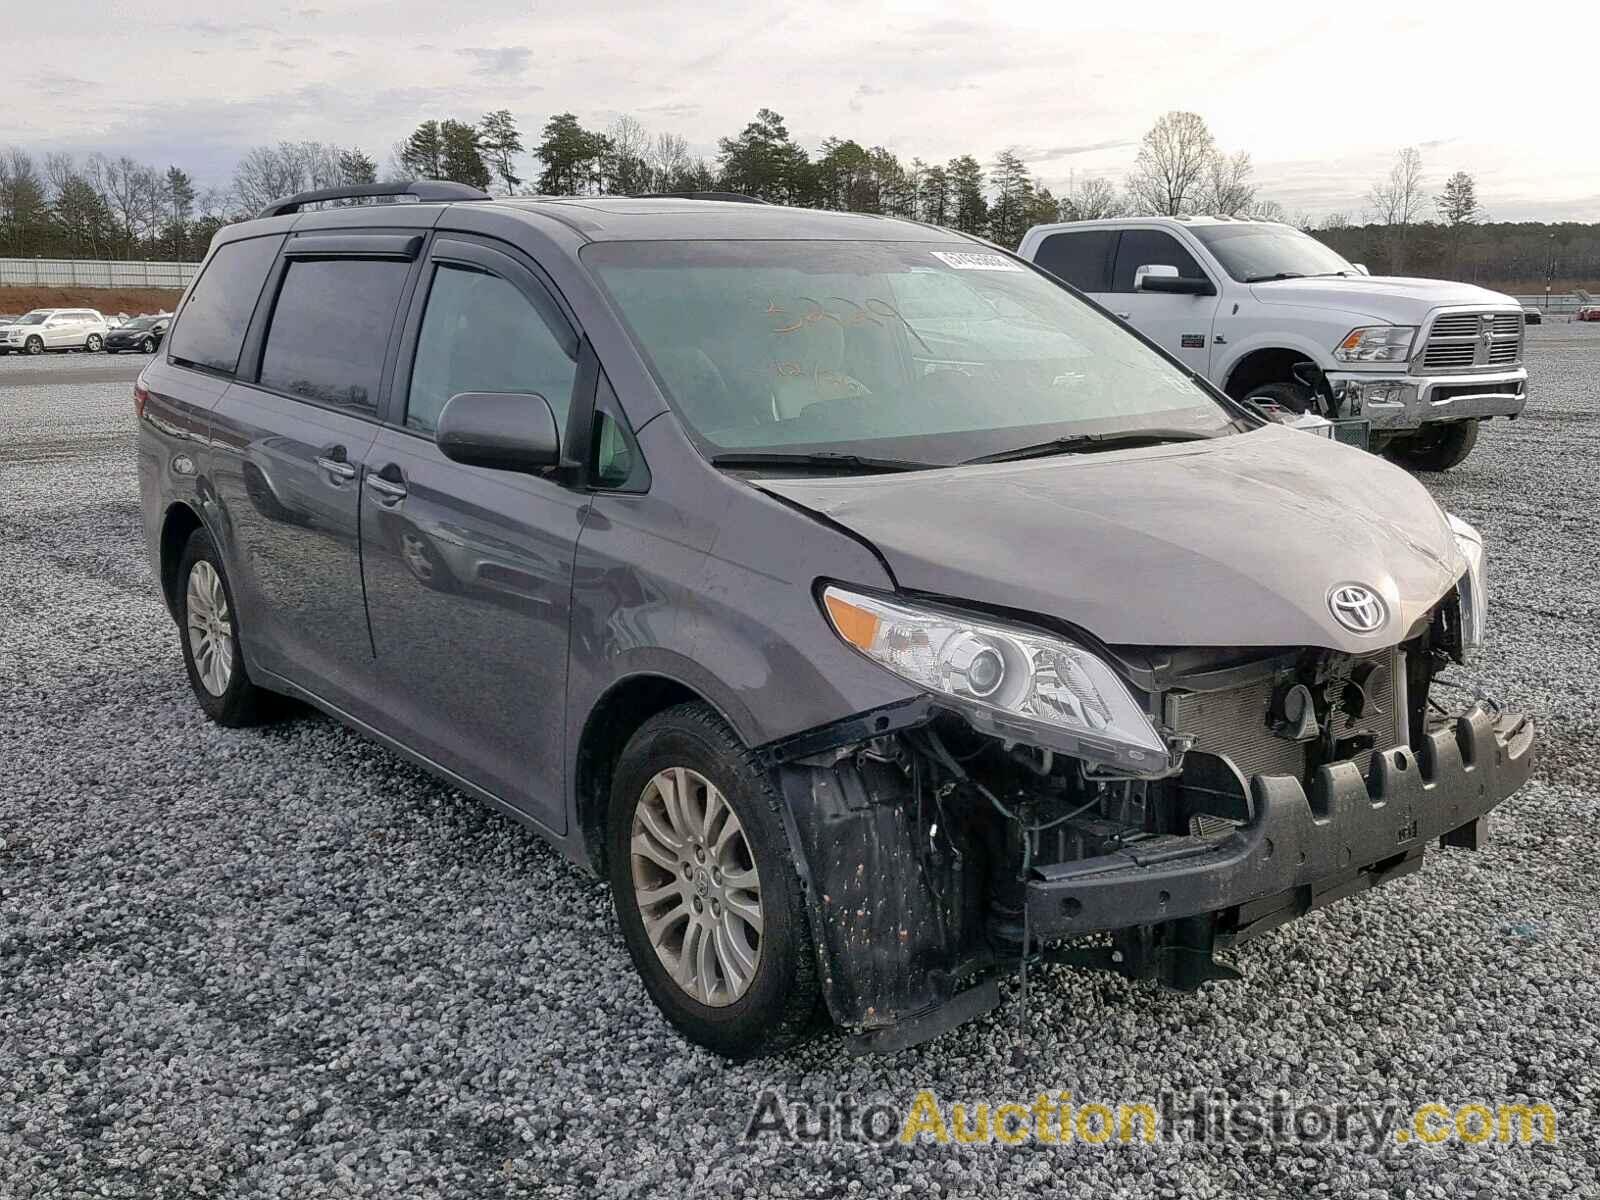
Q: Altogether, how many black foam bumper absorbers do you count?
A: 1